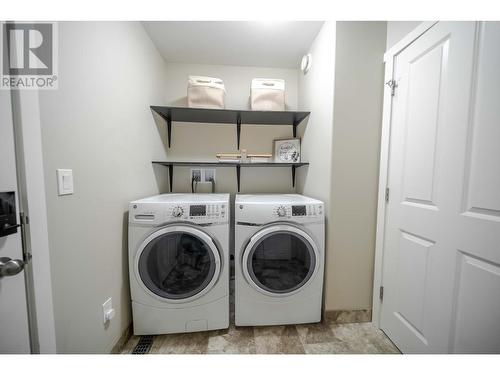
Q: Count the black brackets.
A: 6